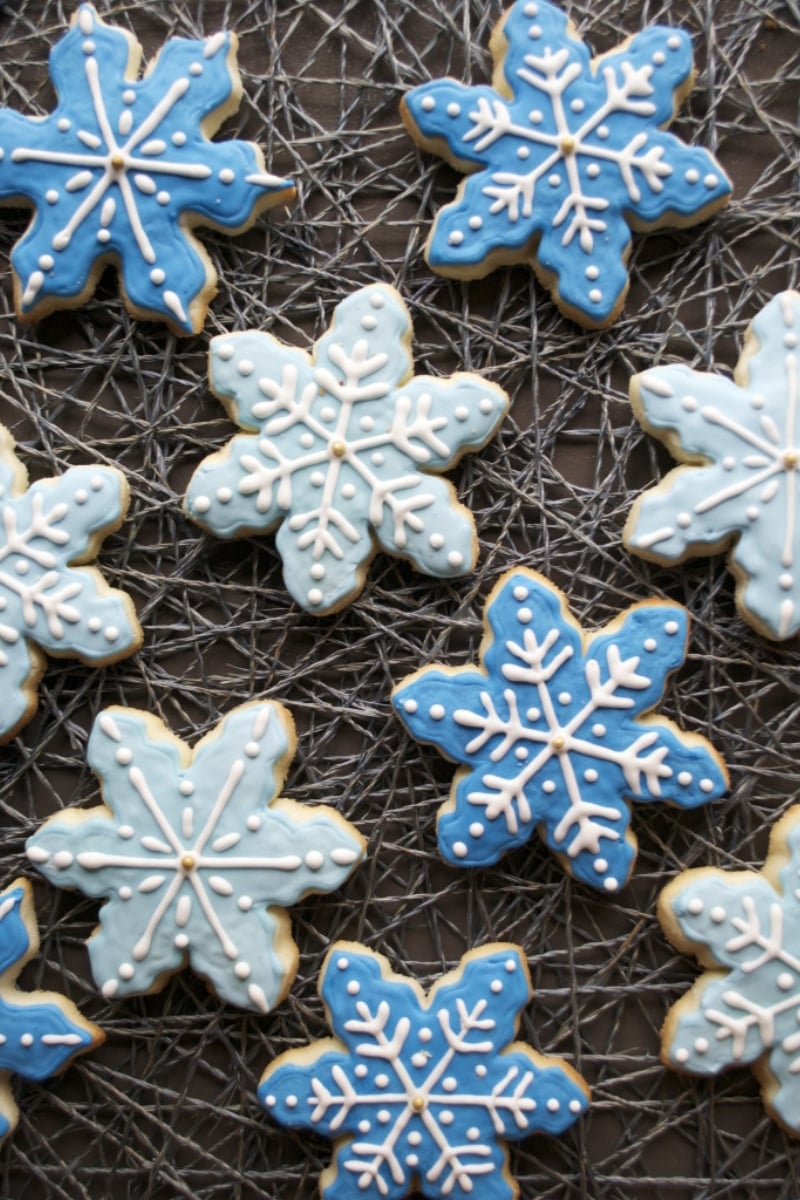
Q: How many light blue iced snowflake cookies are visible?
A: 5